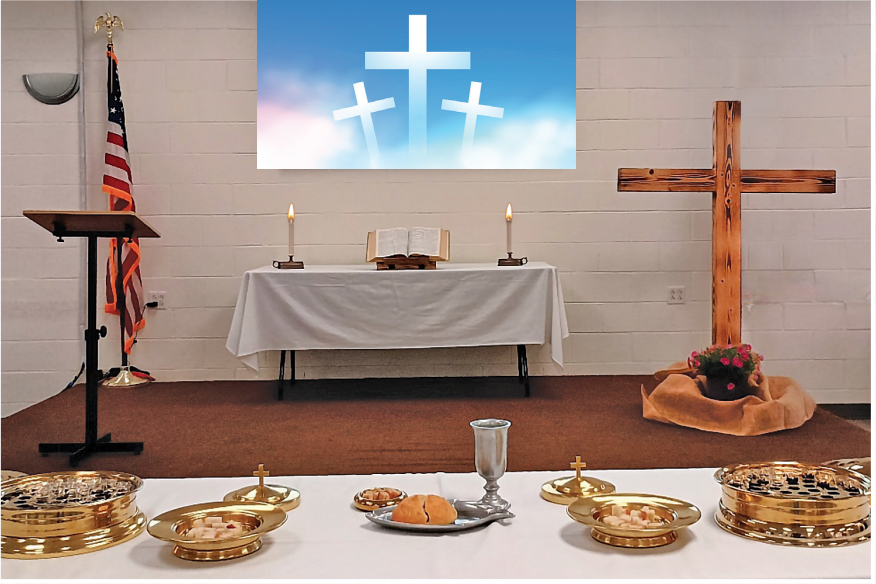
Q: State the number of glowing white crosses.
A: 3